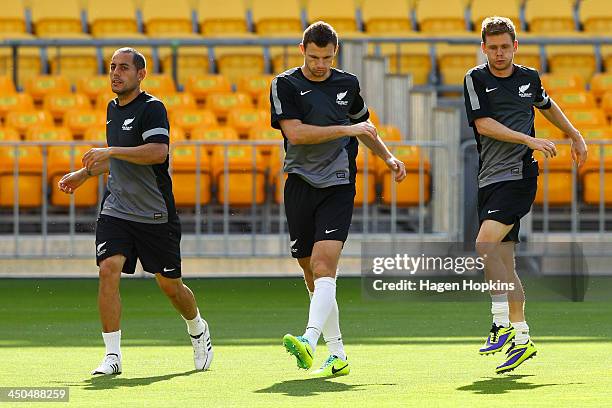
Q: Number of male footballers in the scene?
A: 3